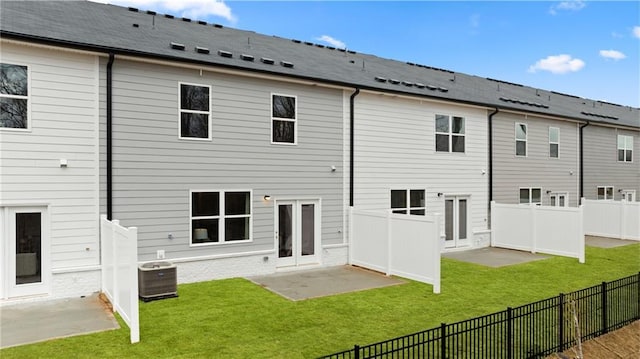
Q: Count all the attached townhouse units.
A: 5